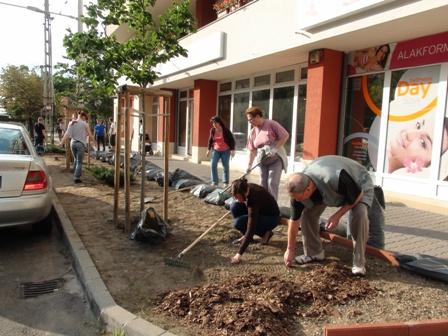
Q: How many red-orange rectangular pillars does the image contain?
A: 3